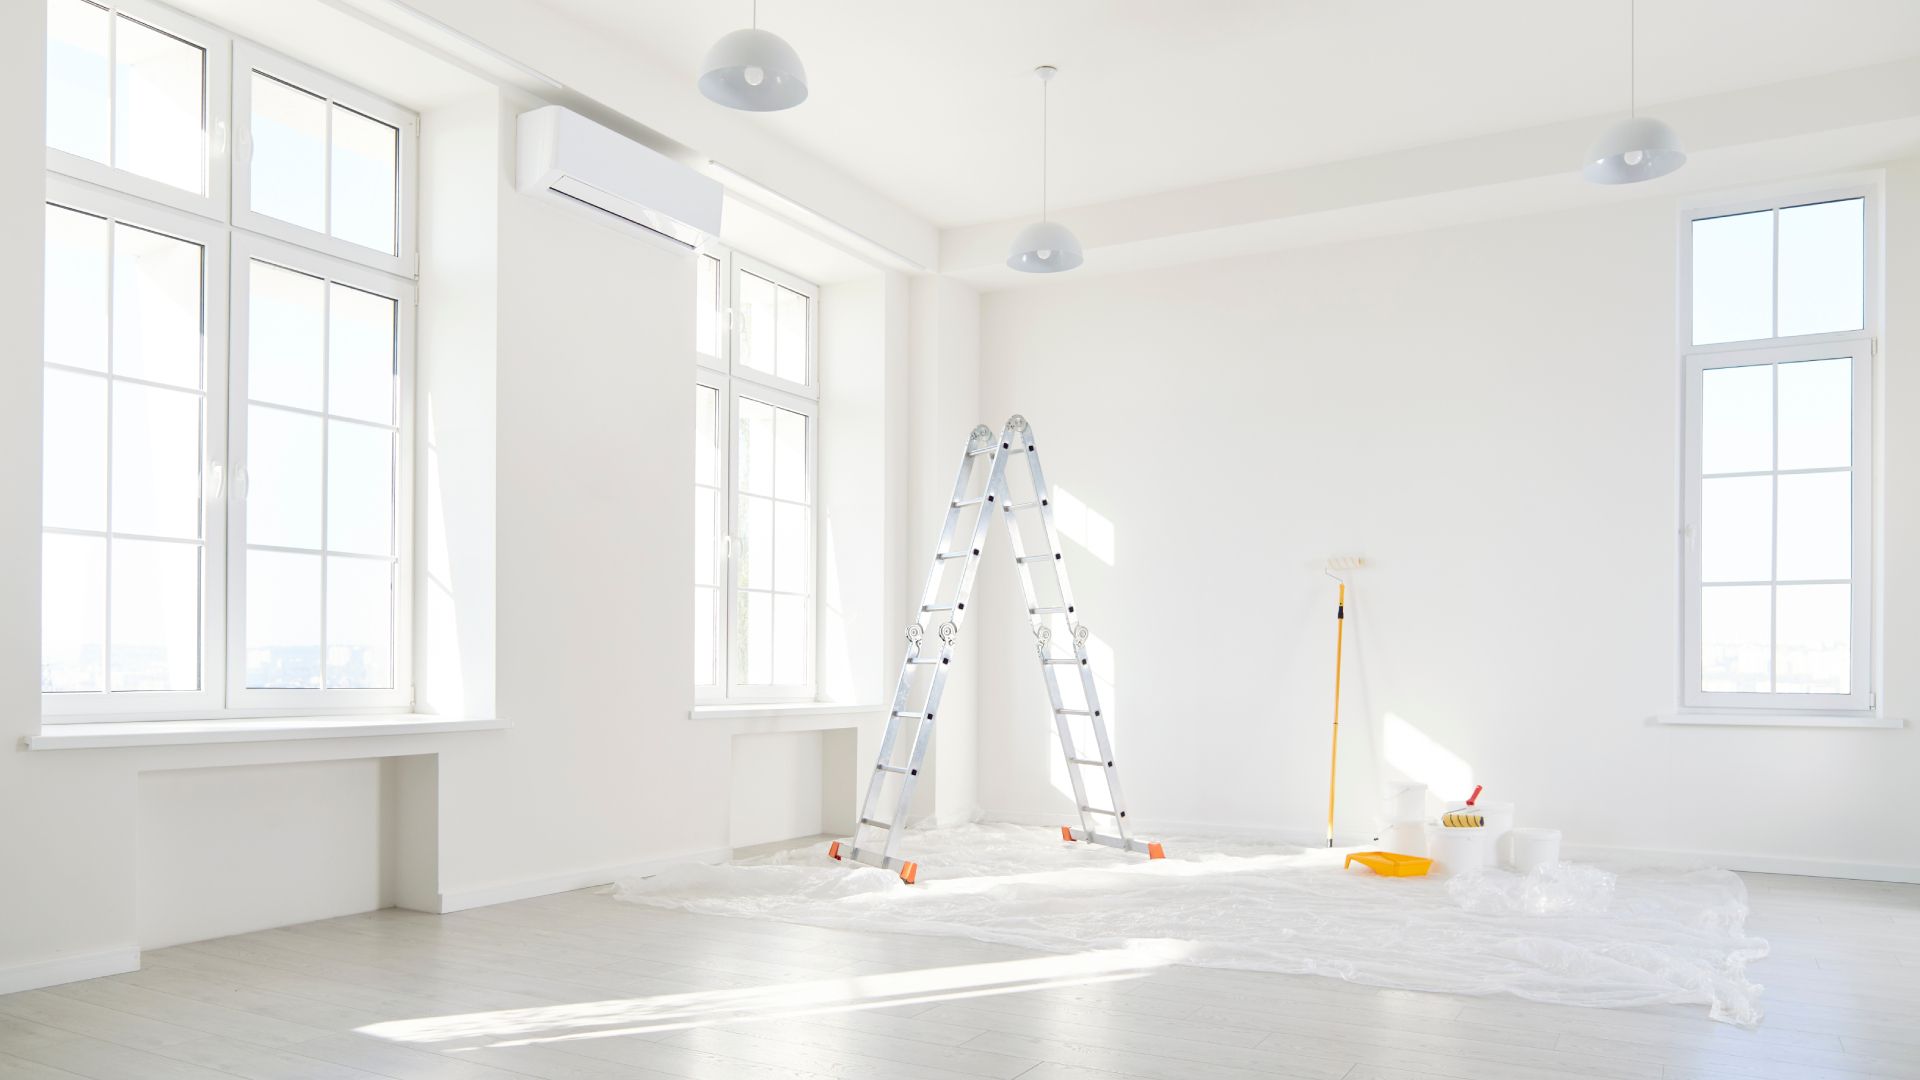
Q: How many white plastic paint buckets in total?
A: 5